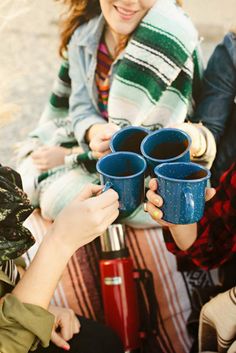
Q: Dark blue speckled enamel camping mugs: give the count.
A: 4